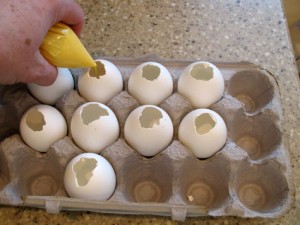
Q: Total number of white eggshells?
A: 9